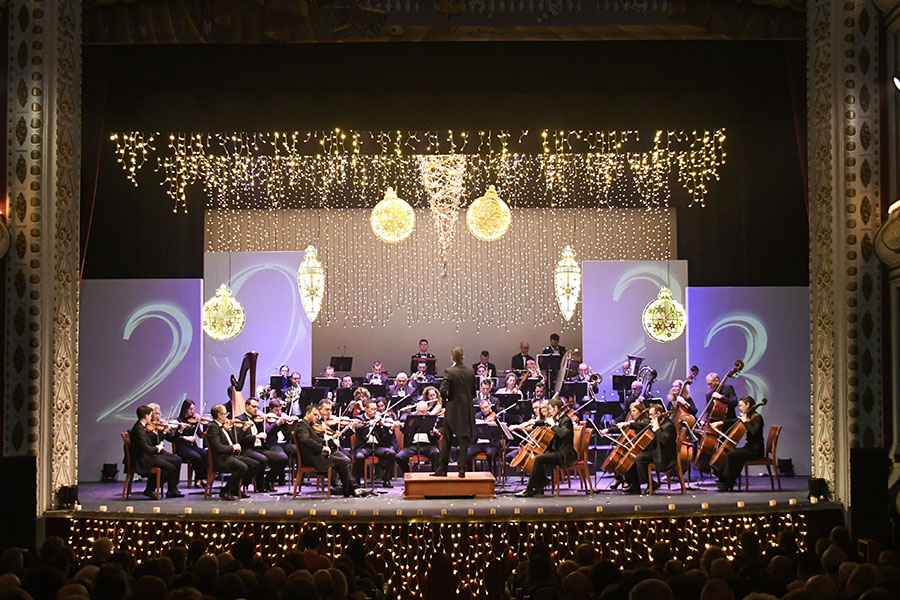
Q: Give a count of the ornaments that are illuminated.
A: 6